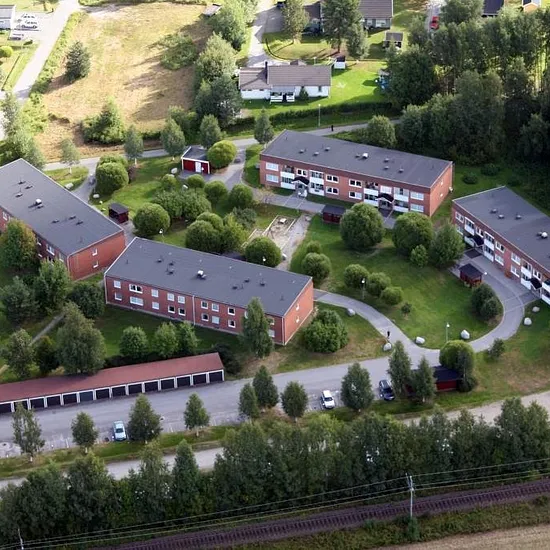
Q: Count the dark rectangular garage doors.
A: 14